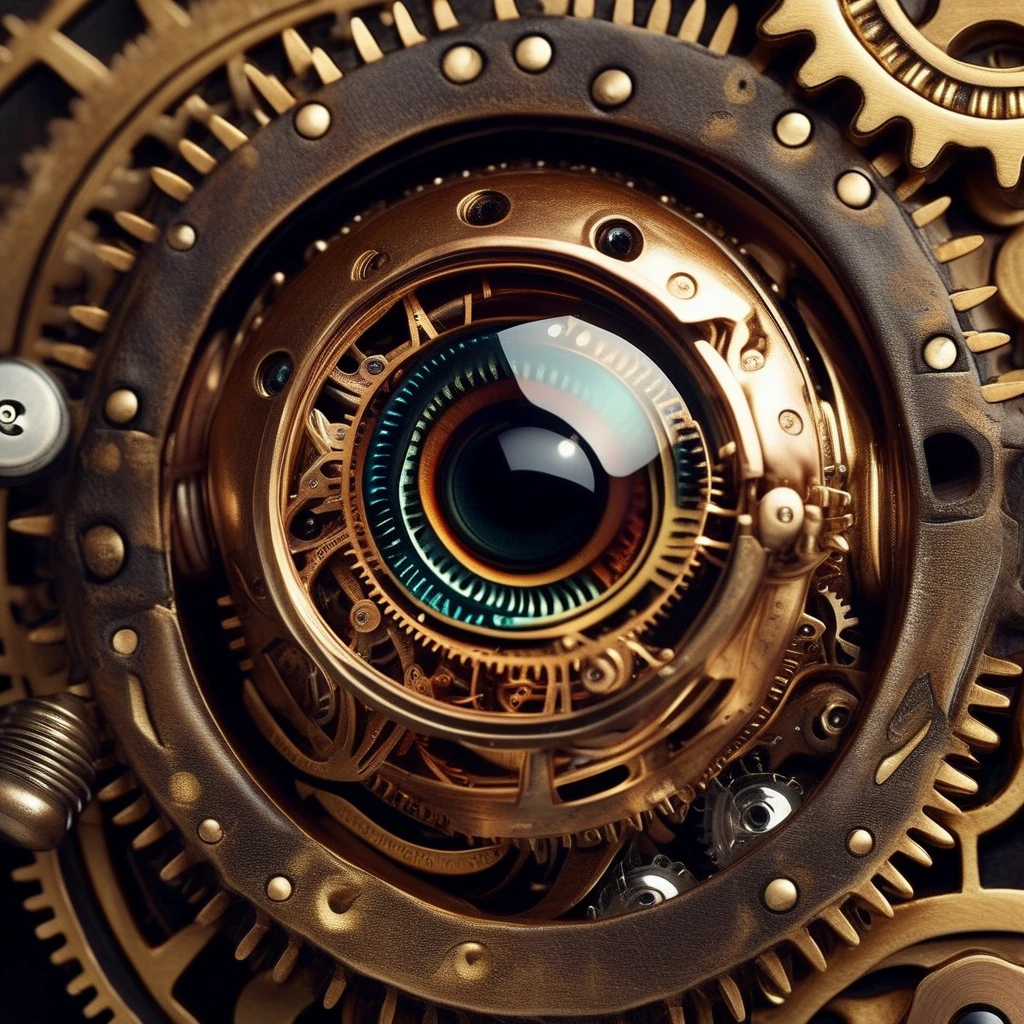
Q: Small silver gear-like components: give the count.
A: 2